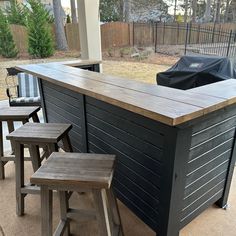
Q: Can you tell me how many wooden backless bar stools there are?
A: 3